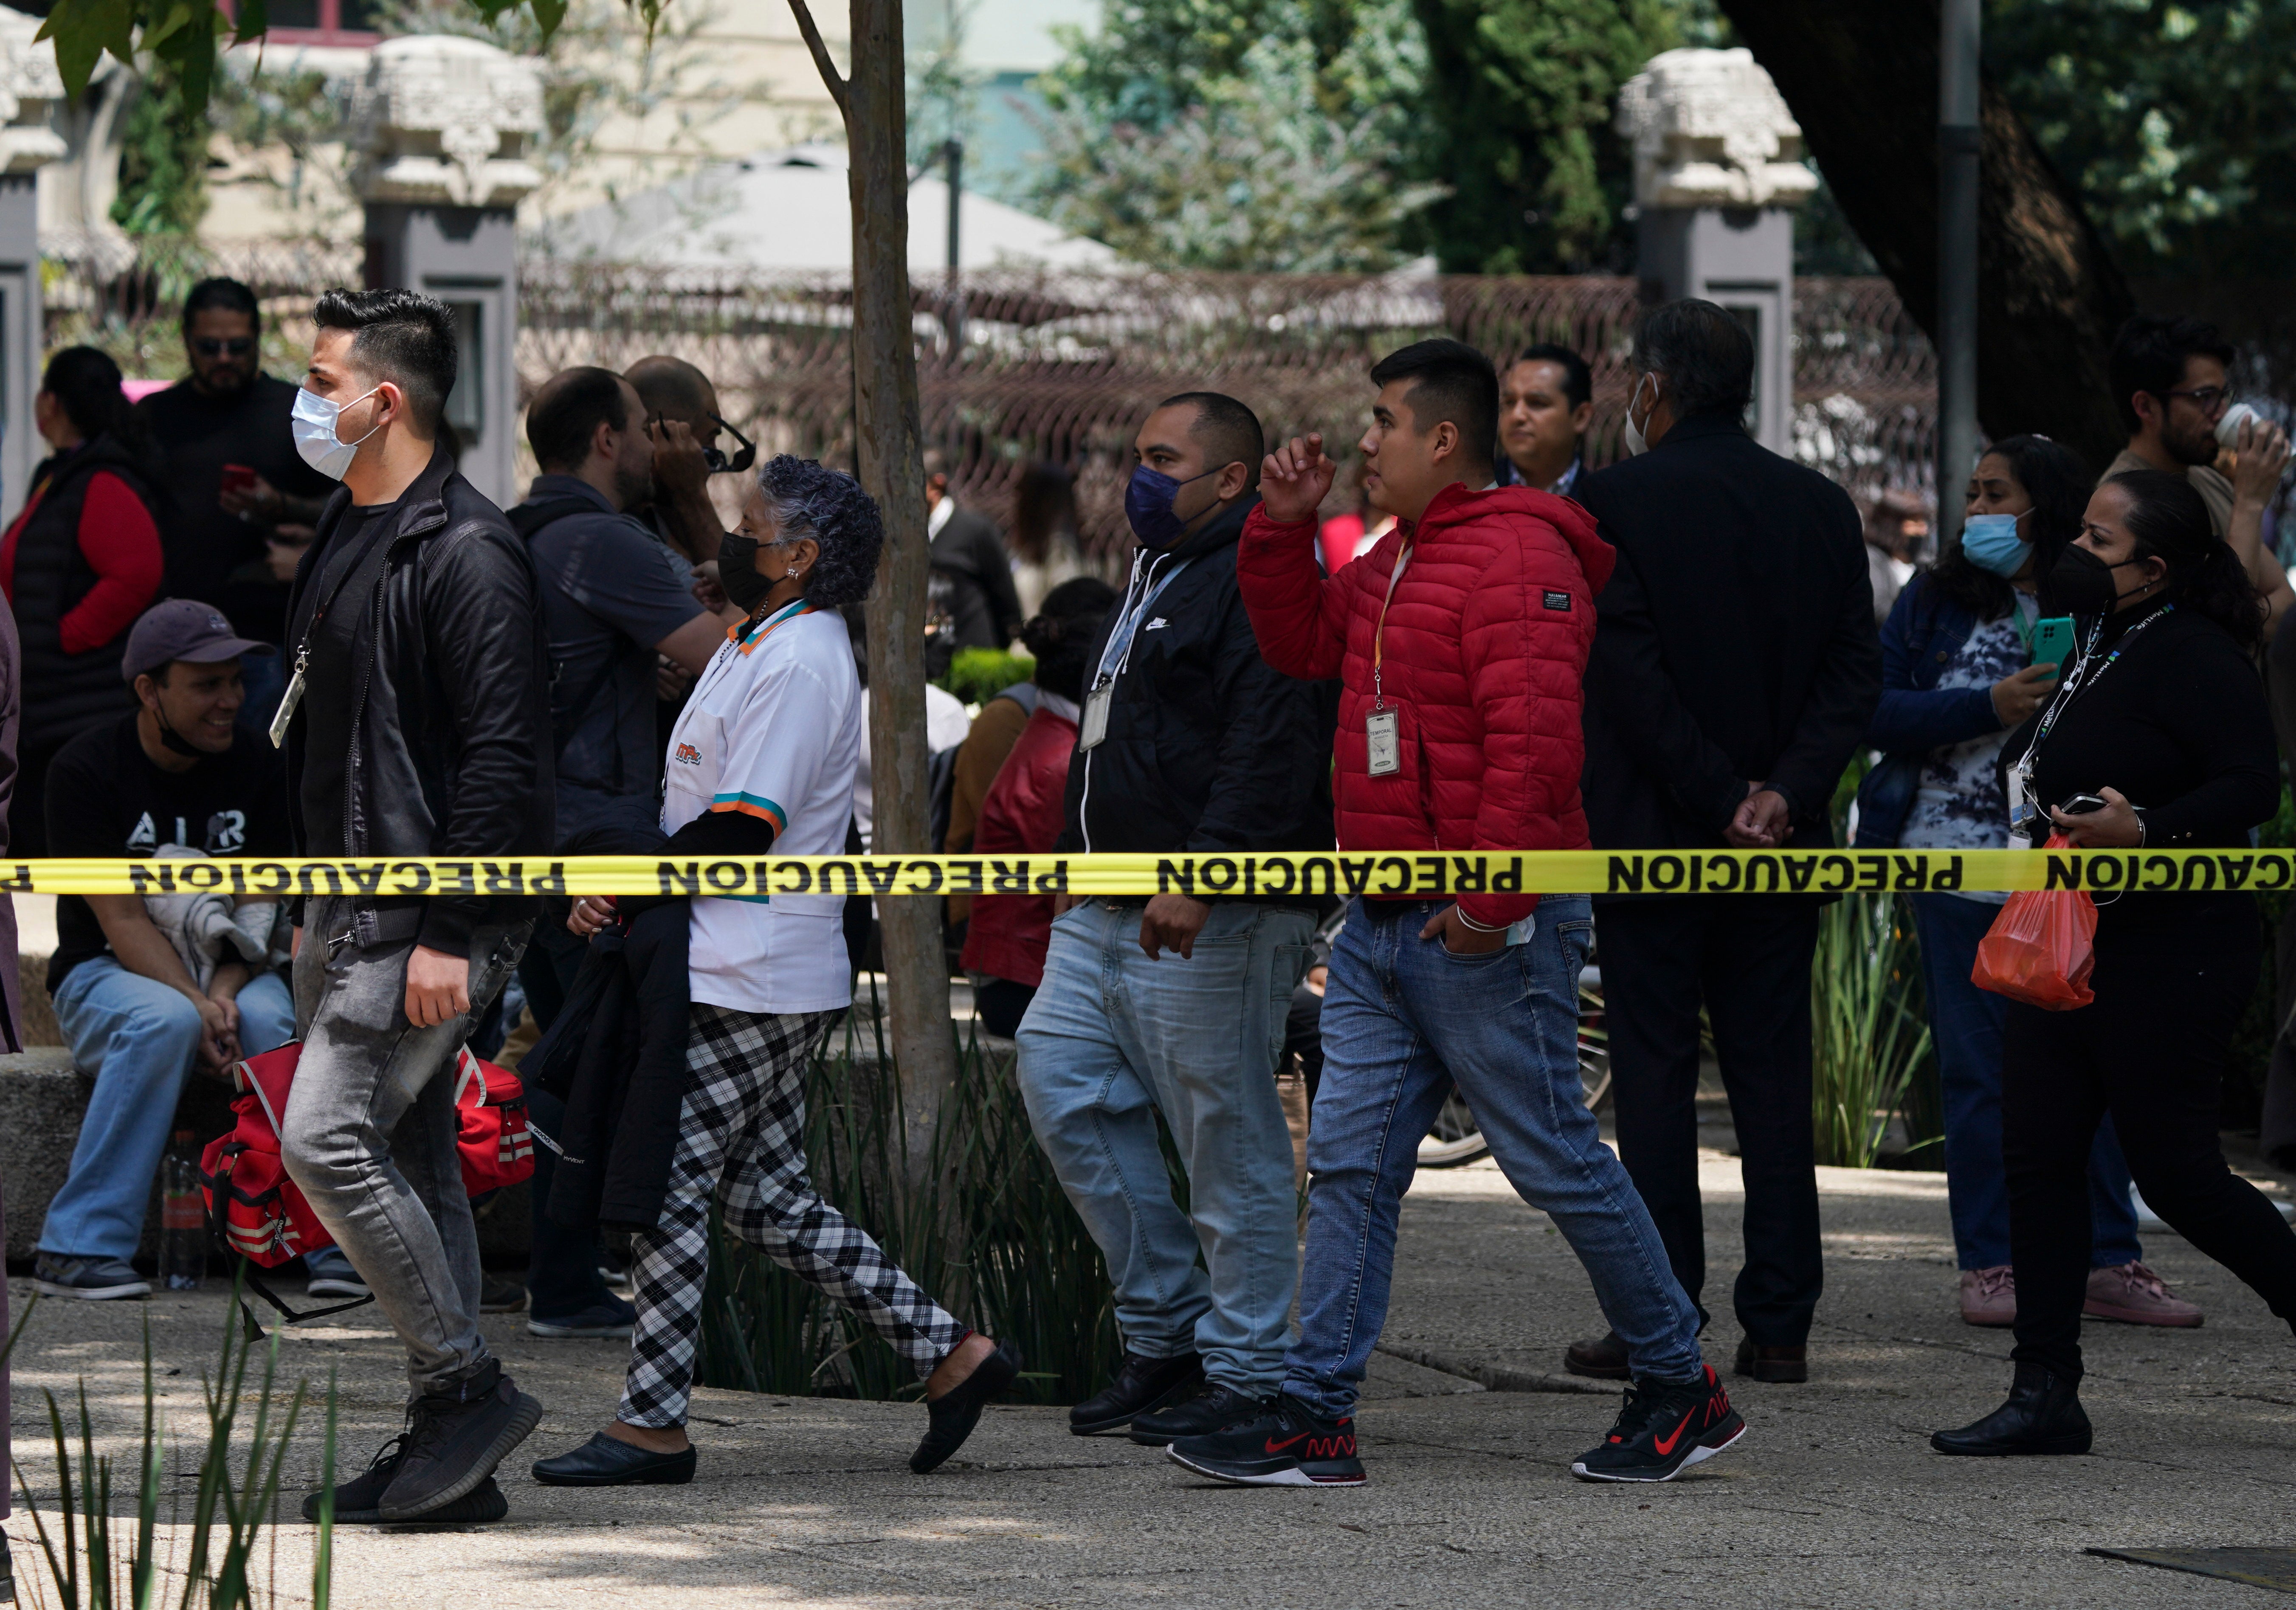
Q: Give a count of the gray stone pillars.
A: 3